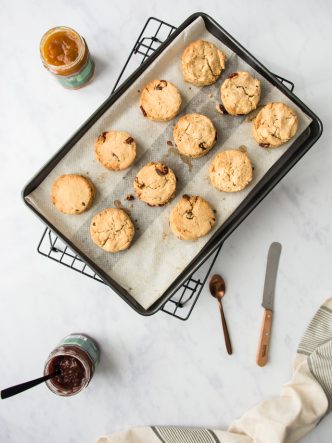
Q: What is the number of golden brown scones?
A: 11